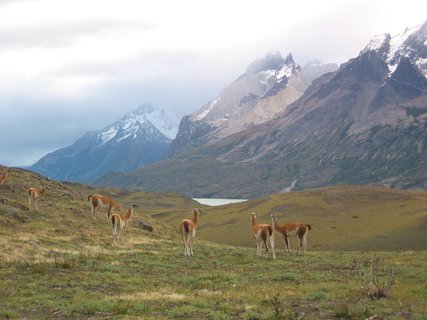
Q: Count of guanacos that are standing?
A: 7